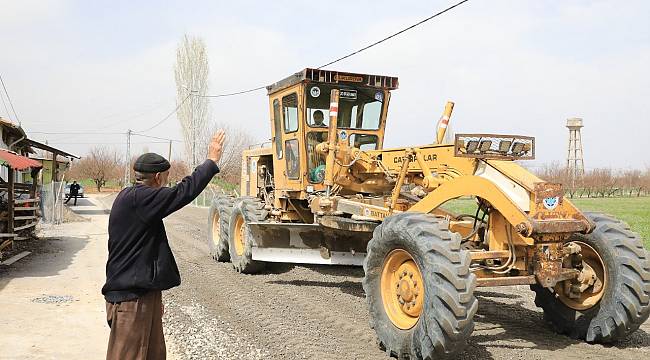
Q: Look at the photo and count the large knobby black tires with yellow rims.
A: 4